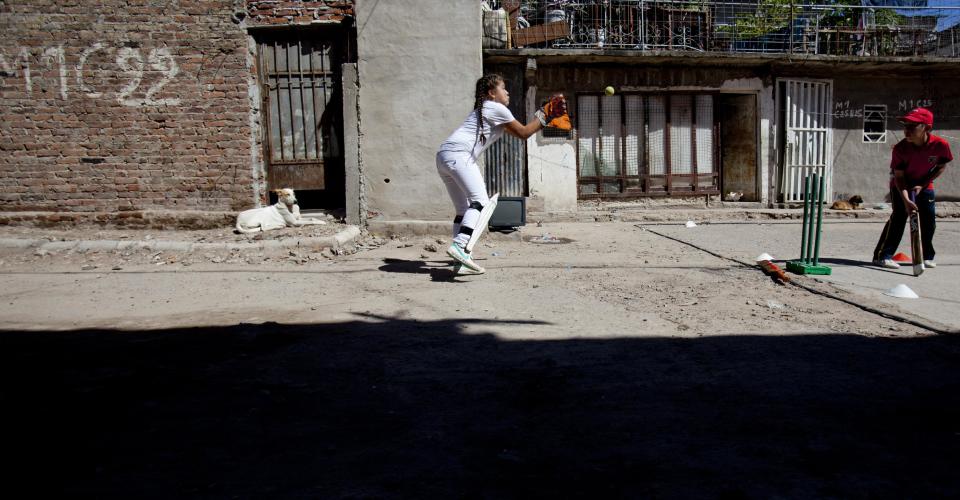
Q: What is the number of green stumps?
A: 3